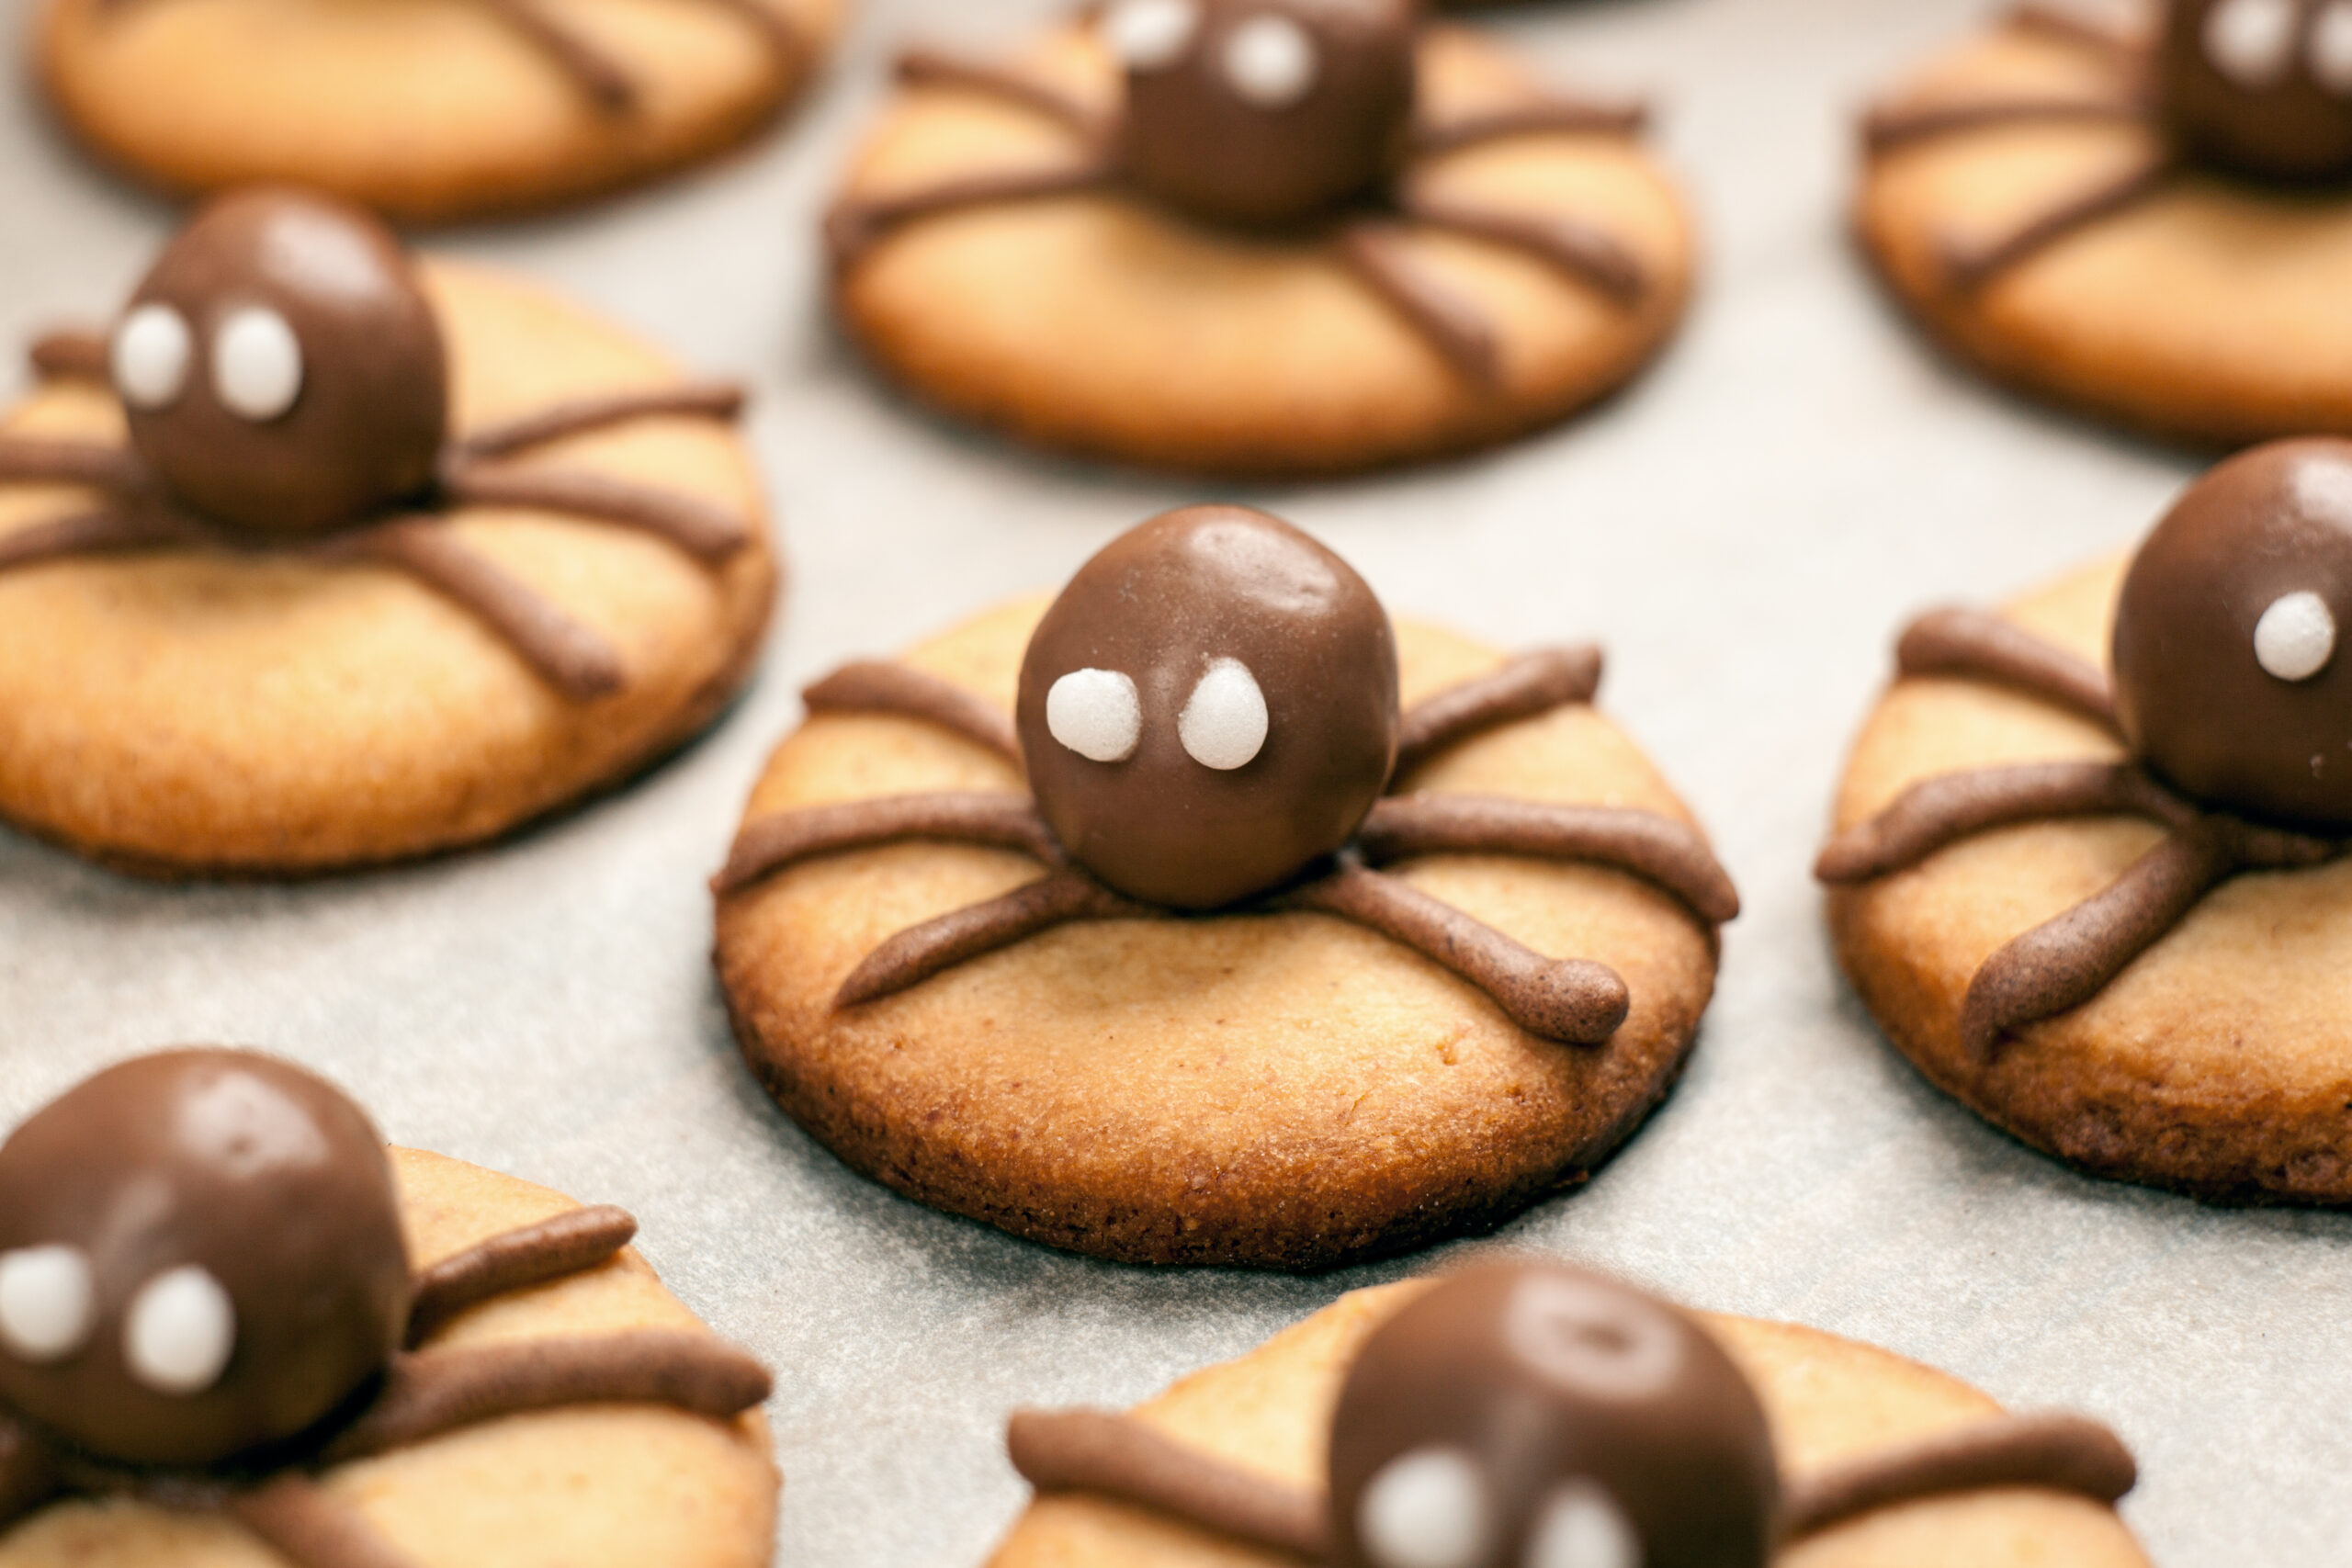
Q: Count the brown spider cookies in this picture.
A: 8